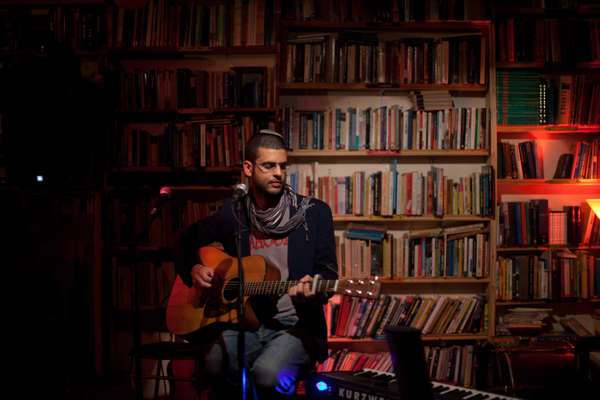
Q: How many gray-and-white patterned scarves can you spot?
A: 1